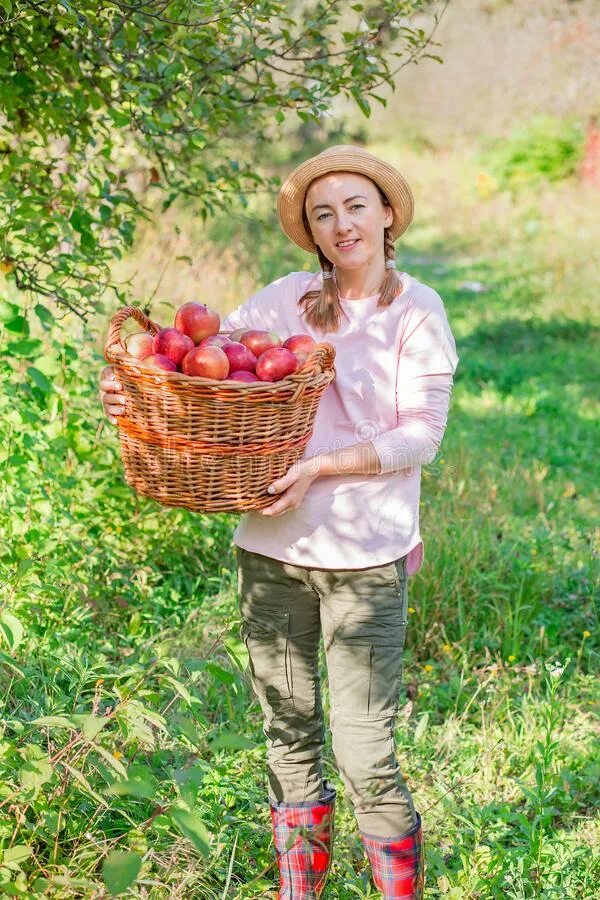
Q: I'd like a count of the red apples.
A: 12